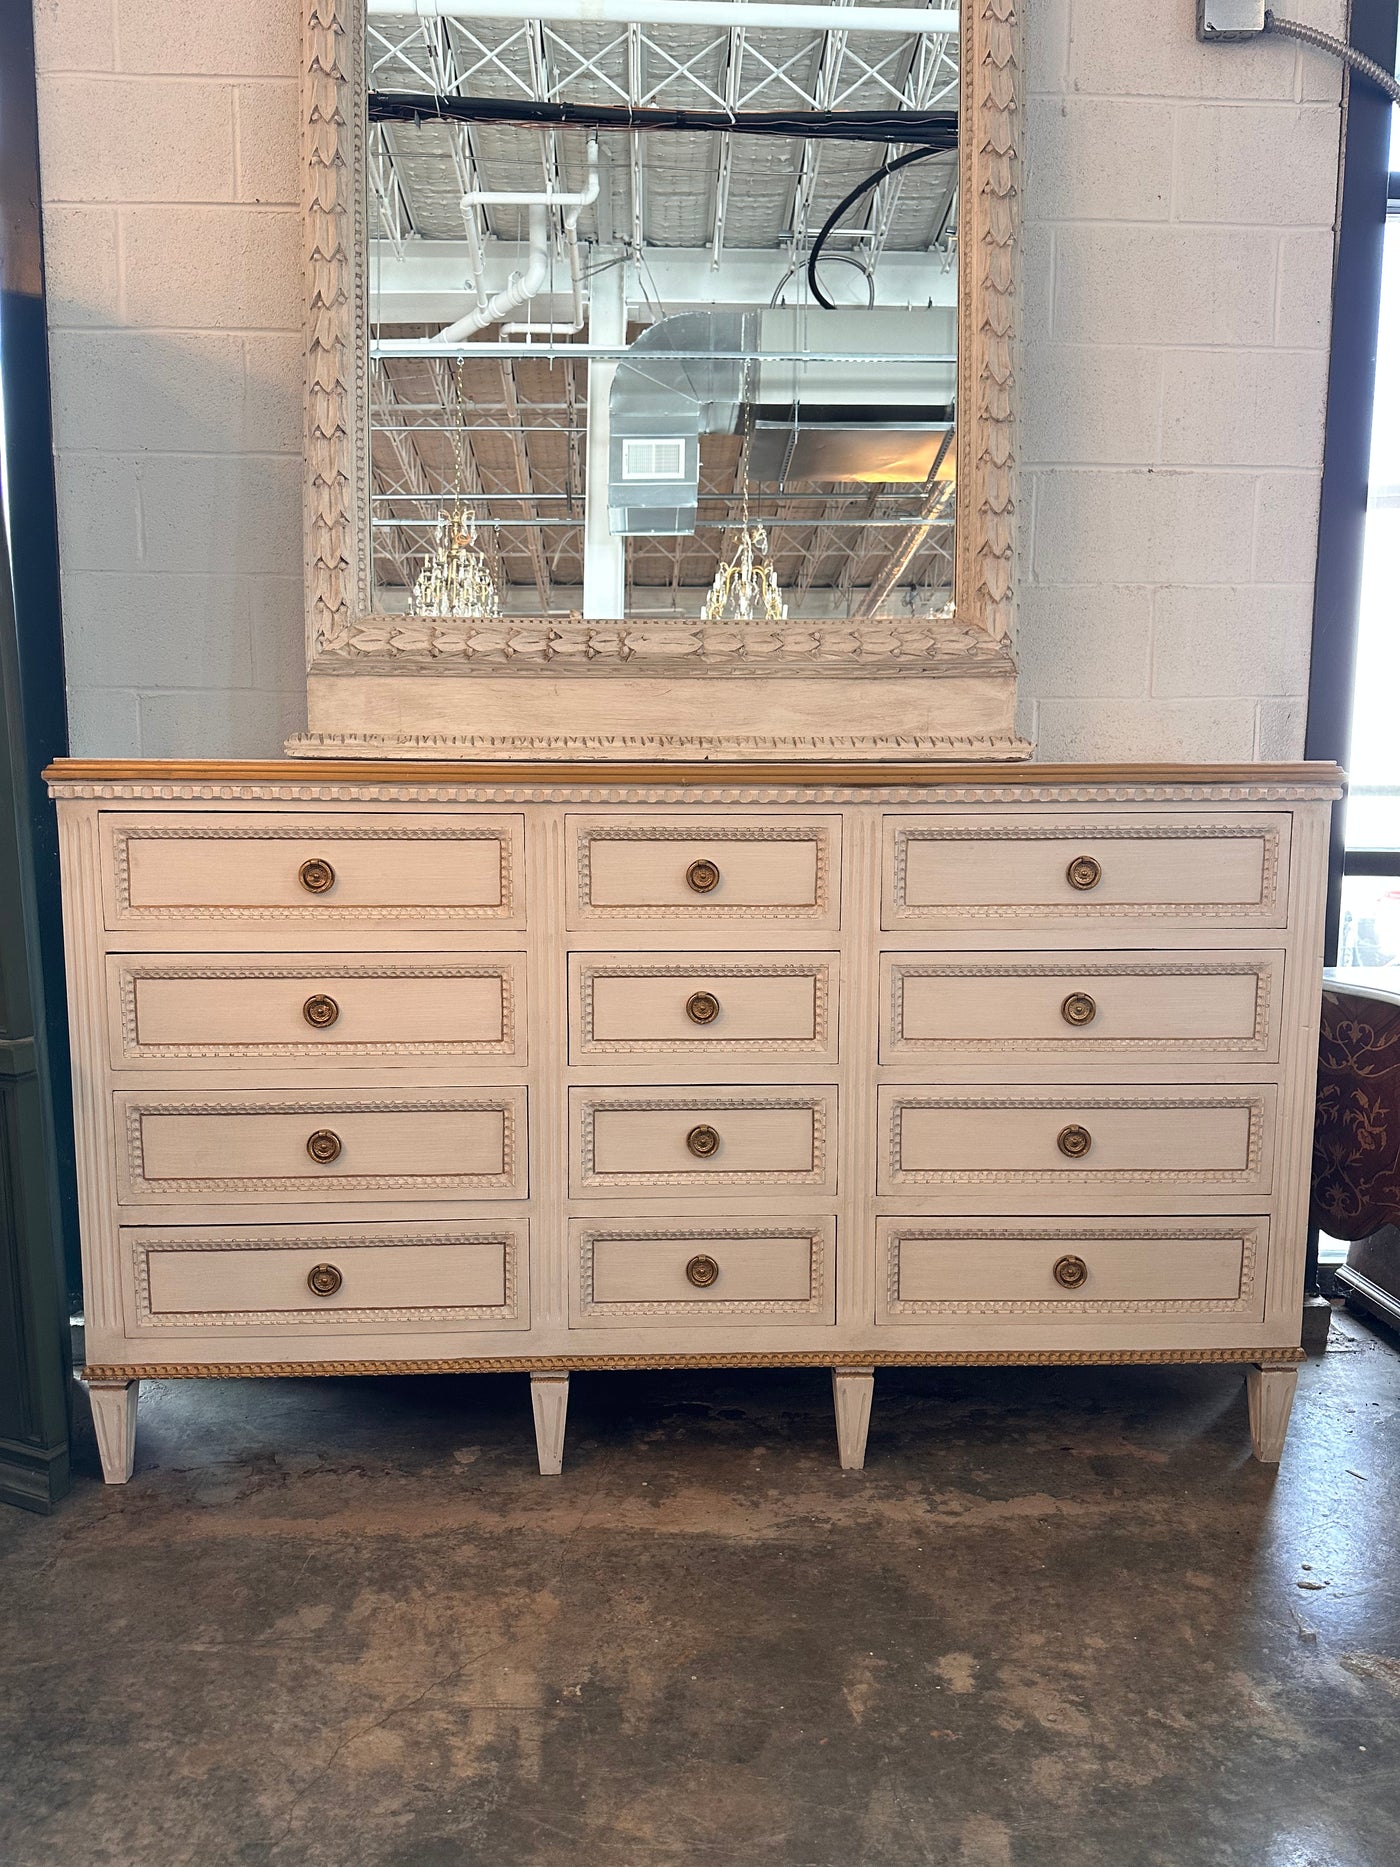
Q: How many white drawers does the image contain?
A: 12